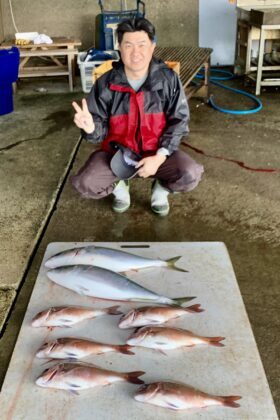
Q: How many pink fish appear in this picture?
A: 6